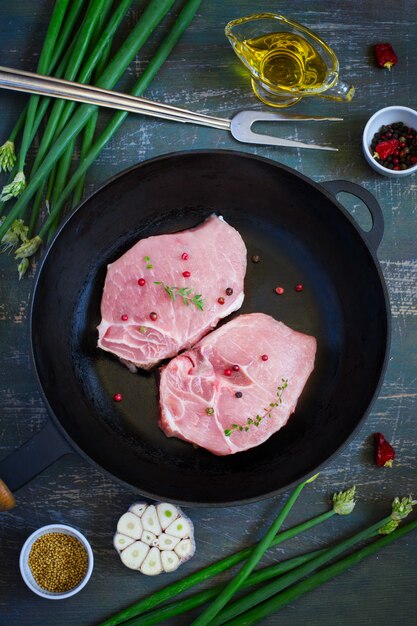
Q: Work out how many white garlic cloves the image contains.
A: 12